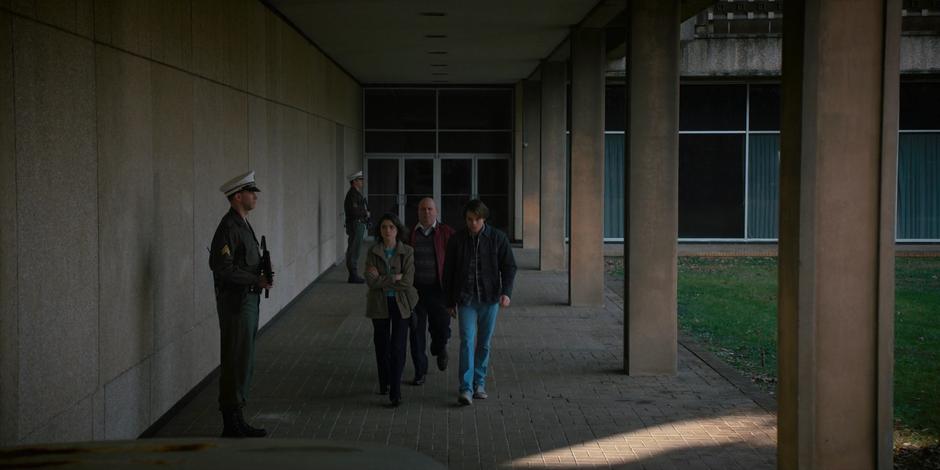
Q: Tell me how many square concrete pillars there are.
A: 5